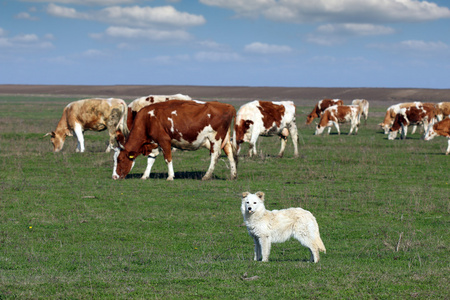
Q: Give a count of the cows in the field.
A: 11